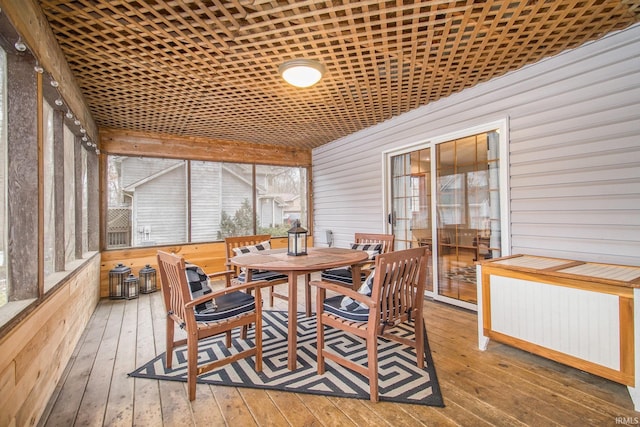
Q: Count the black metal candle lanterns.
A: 4